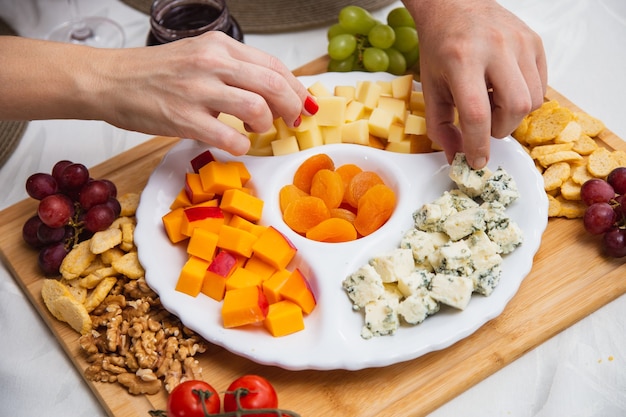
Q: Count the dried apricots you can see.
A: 9